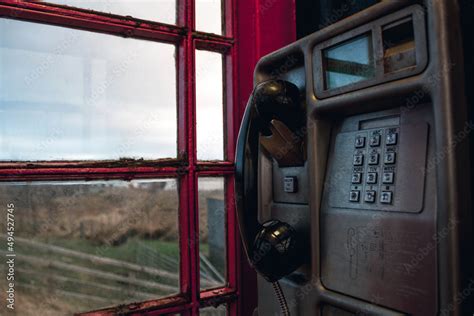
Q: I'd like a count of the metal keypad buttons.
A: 12